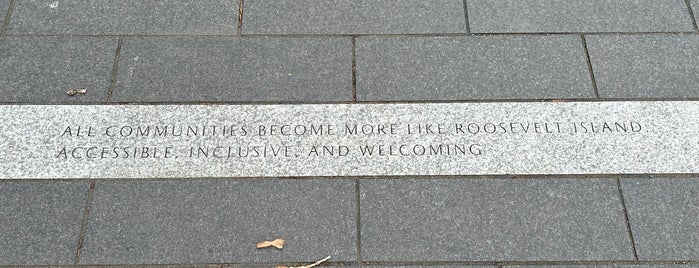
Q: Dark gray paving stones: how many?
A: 13